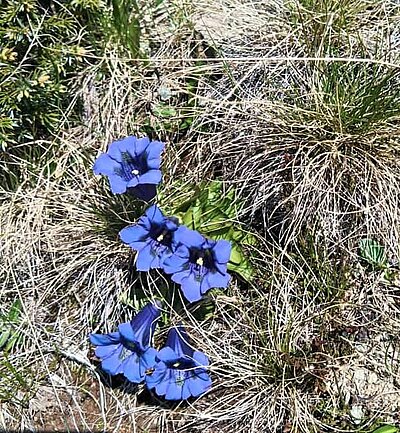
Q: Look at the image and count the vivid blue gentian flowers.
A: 5